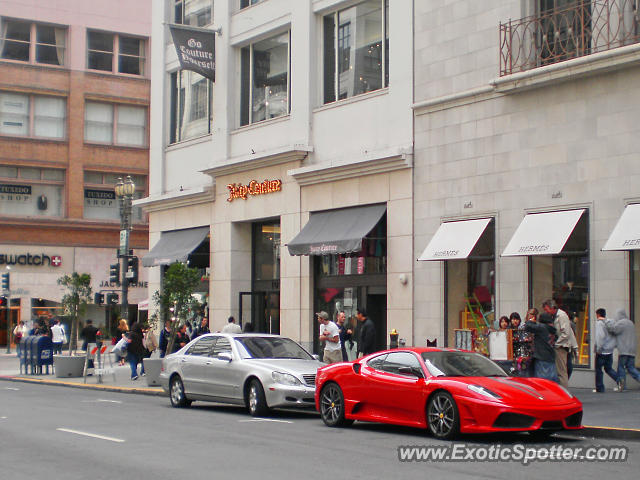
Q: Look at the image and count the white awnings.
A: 3